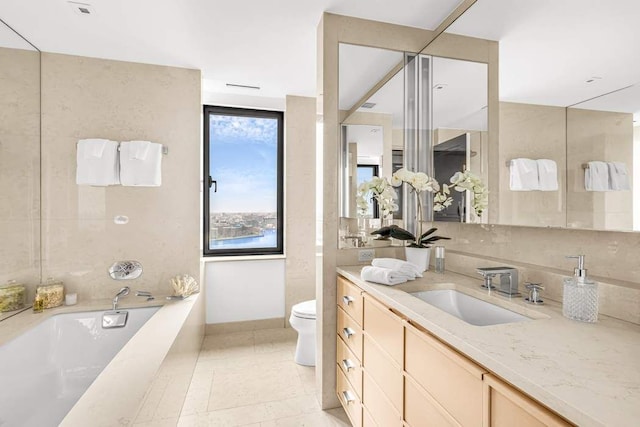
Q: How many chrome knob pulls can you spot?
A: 4